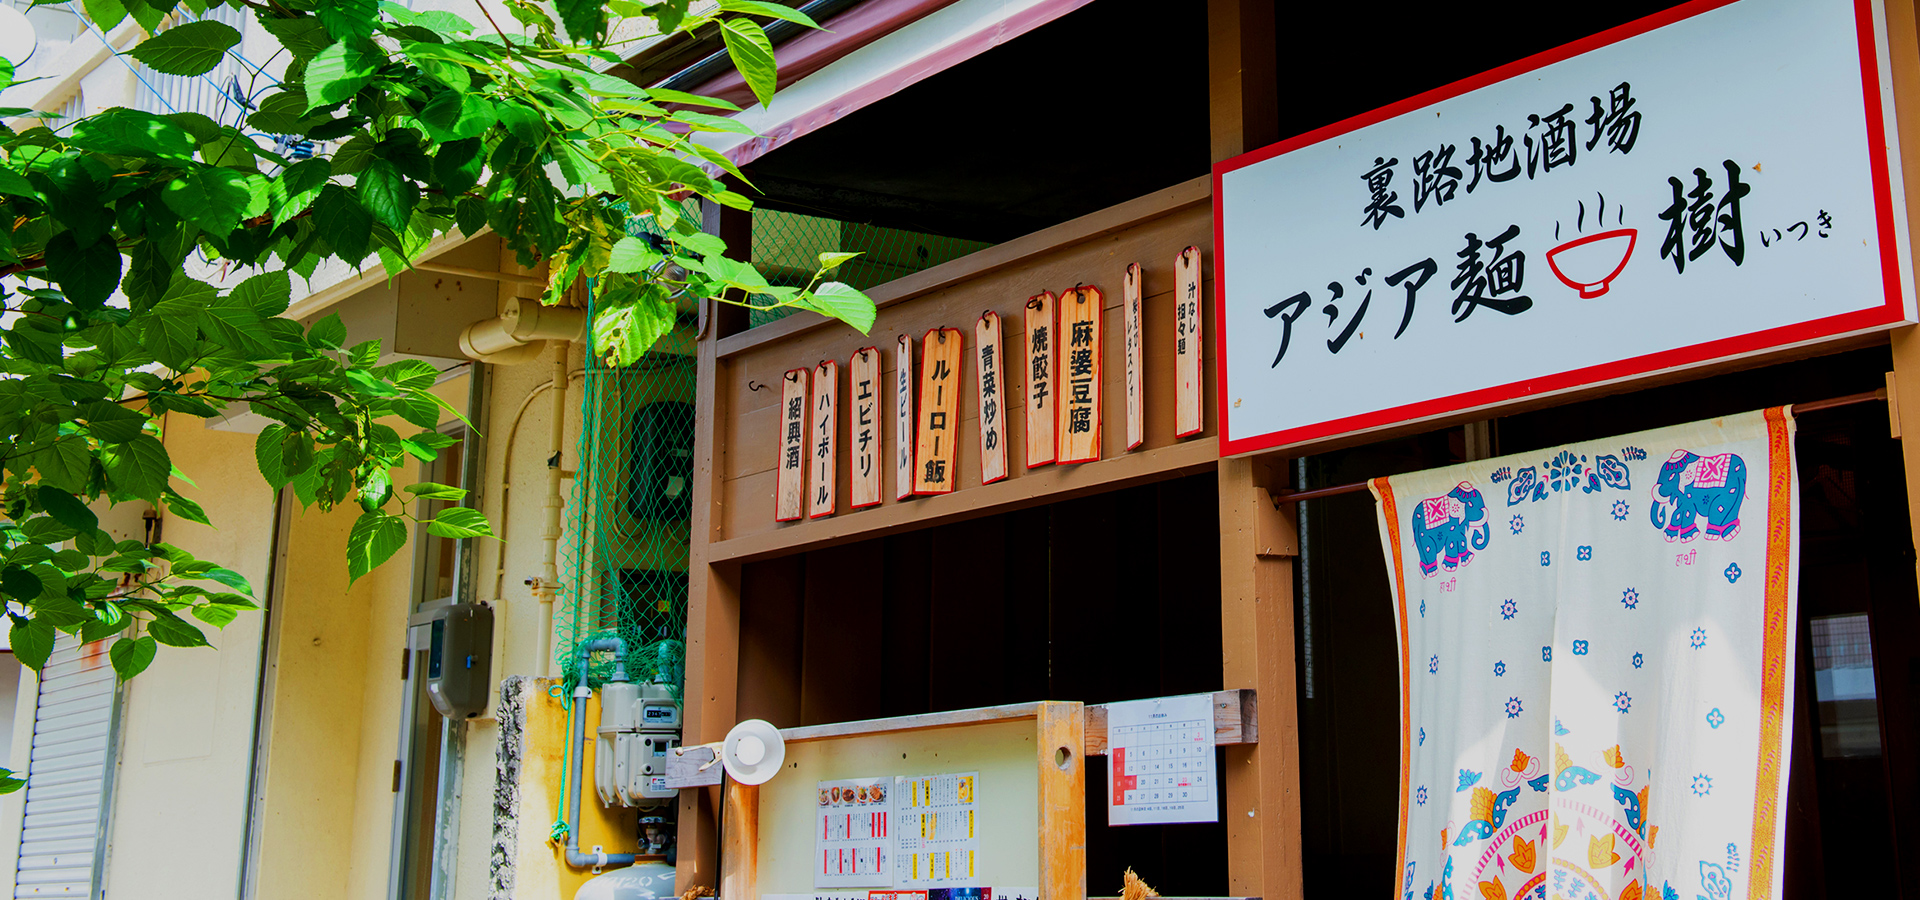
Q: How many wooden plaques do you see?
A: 10